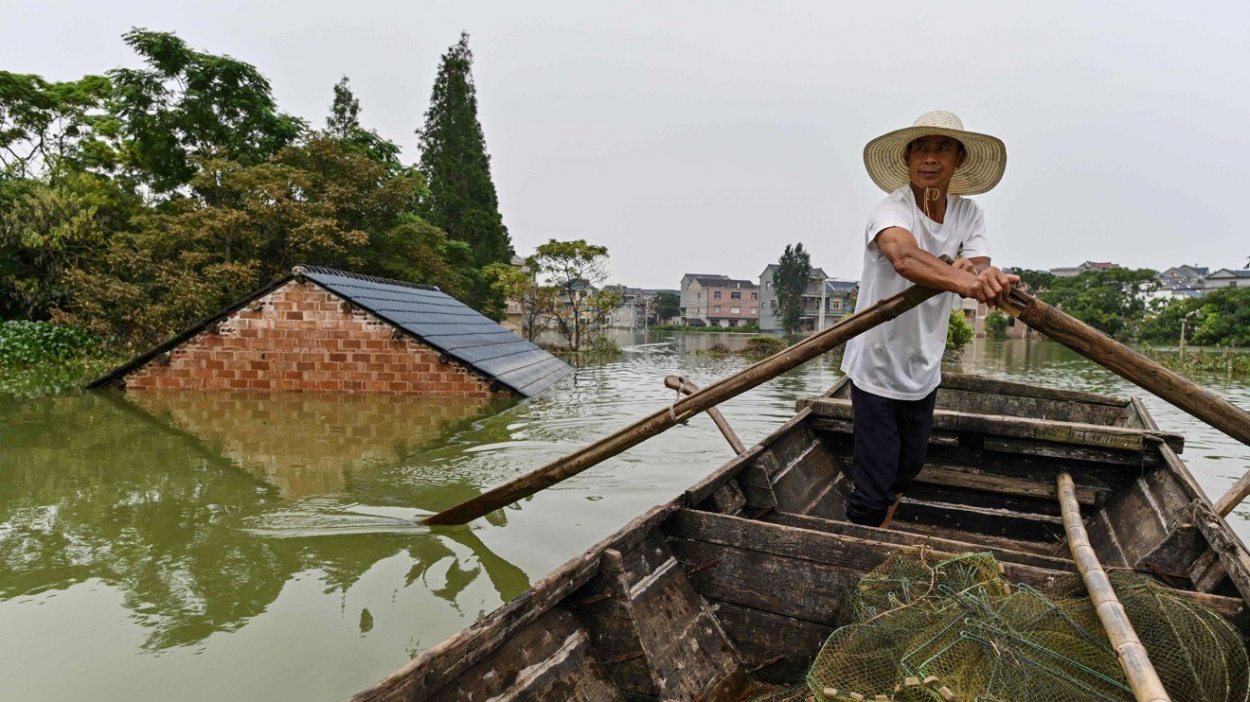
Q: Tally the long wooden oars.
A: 2